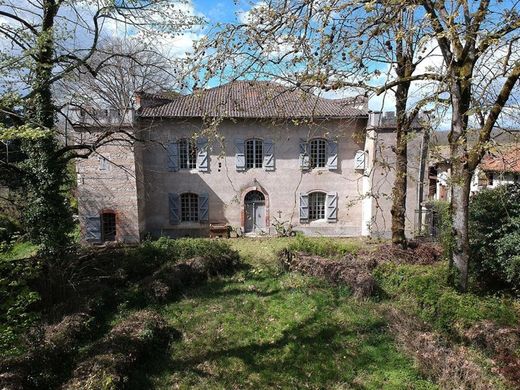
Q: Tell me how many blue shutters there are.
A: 12